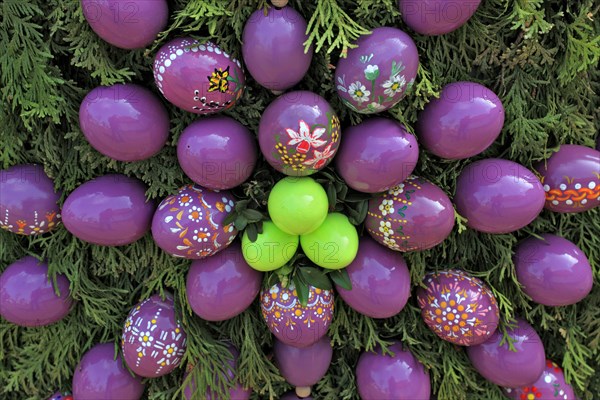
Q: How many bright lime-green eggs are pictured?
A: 3